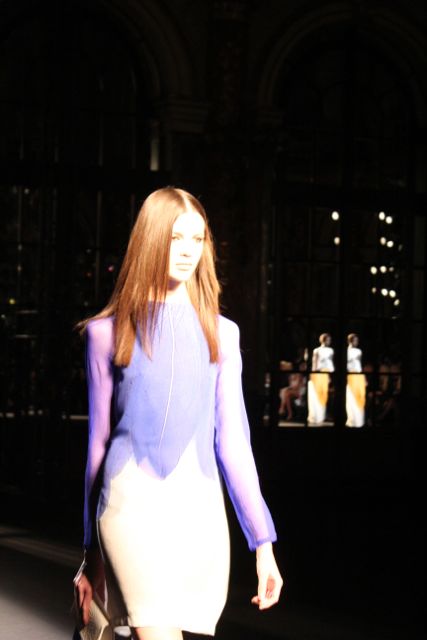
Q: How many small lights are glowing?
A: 13